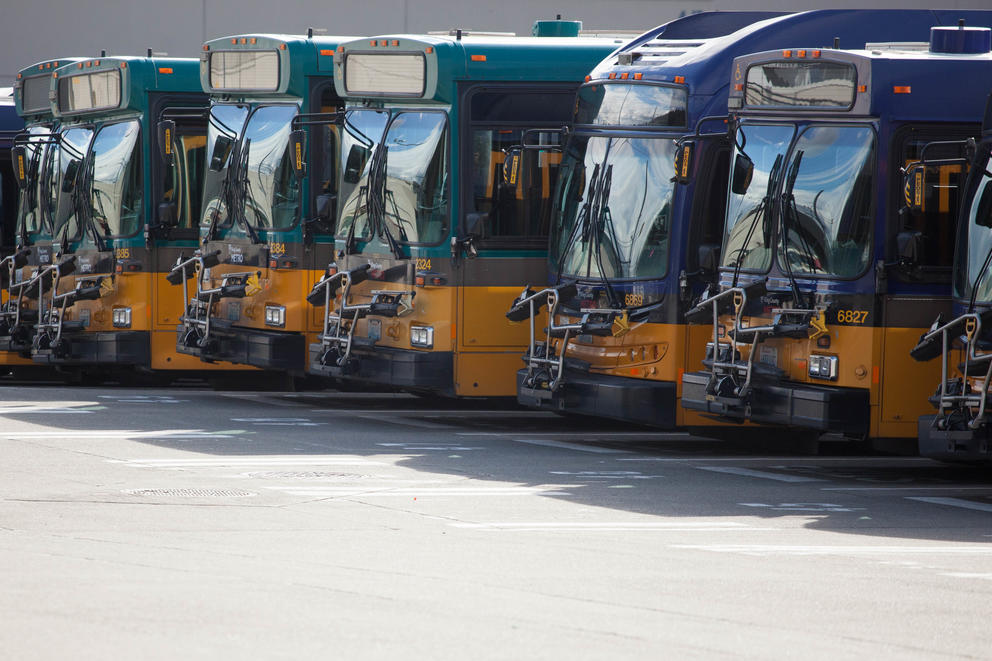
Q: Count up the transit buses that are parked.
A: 8